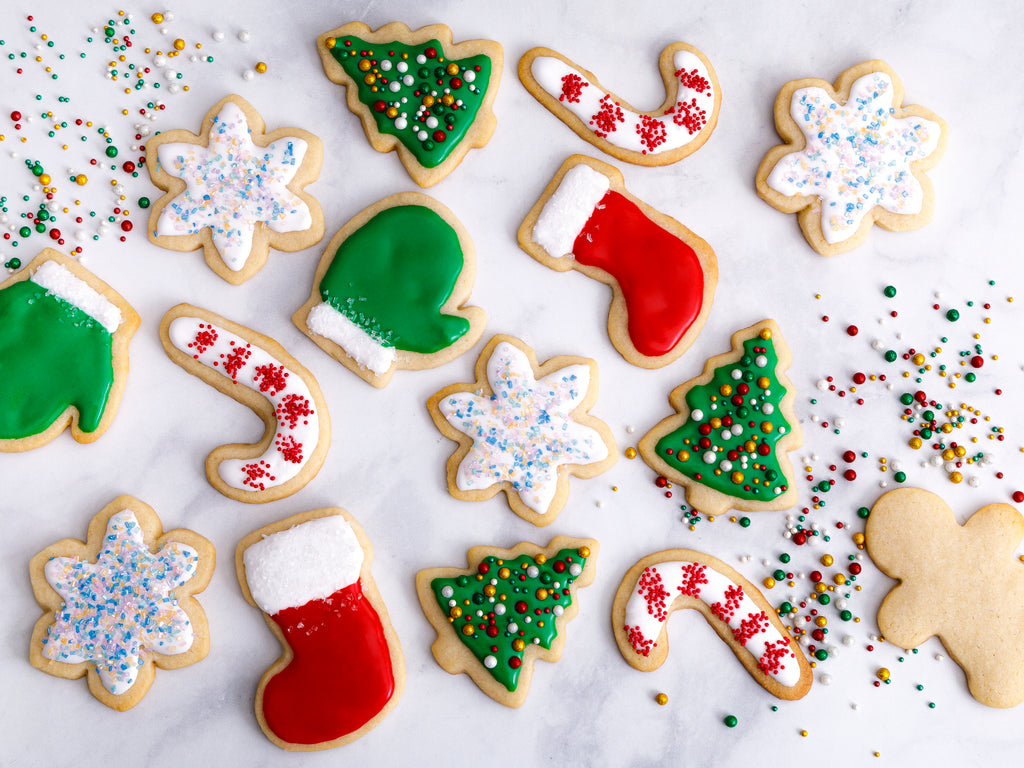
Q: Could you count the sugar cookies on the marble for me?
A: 15